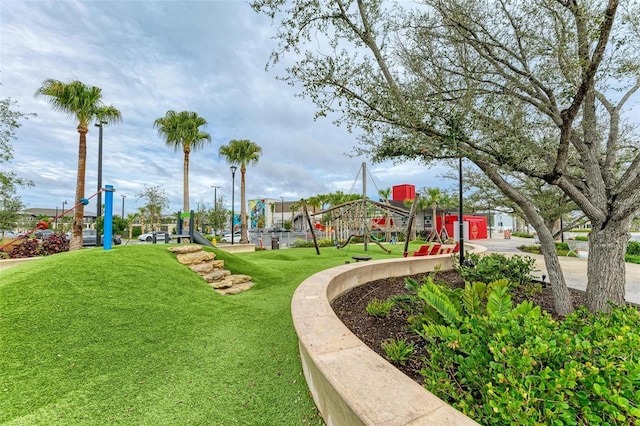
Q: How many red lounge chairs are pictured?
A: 3